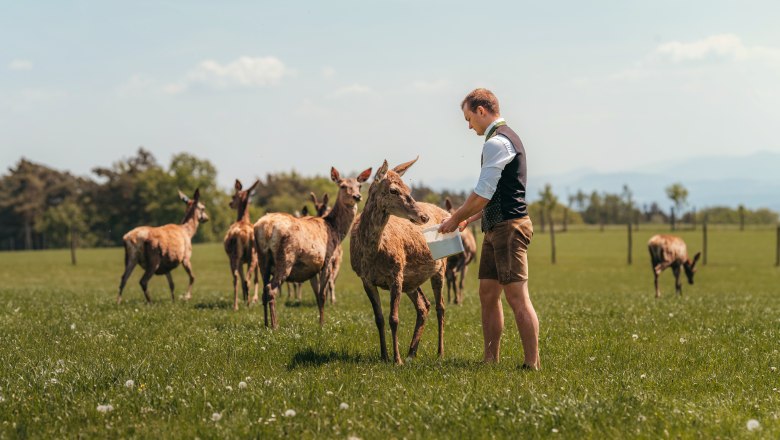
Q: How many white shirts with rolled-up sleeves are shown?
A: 1